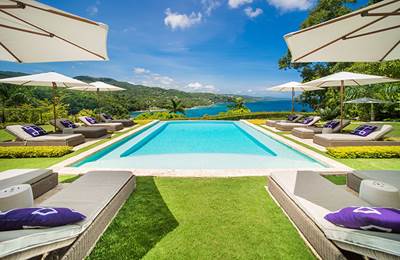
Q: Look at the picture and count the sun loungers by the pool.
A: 12